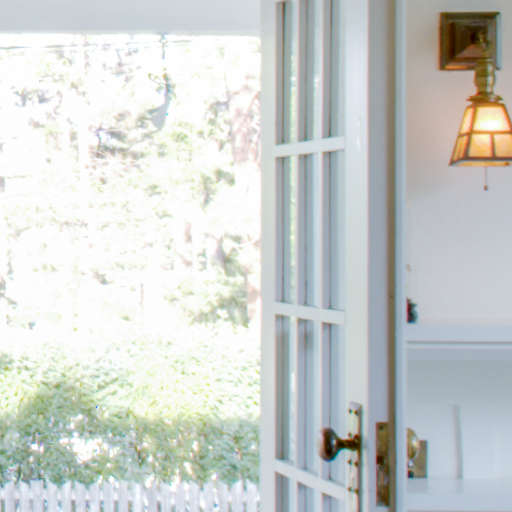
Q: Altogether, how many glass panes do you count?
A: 12